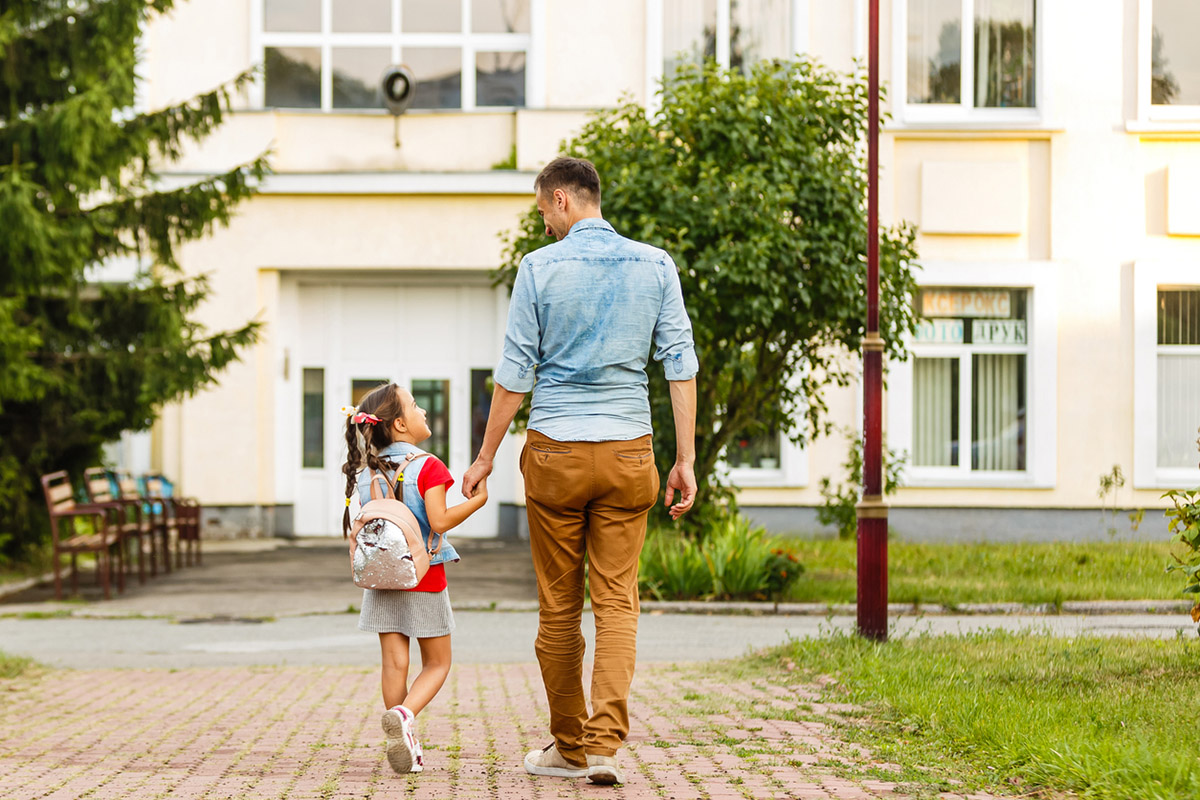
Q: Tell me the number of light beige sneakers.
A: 2